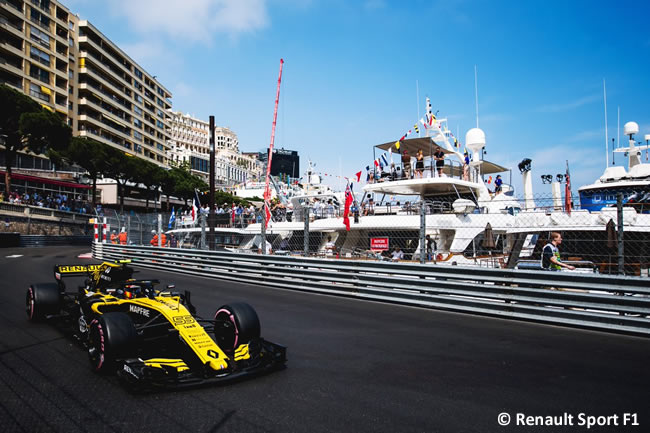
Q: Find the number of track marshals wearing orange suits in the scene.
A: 4